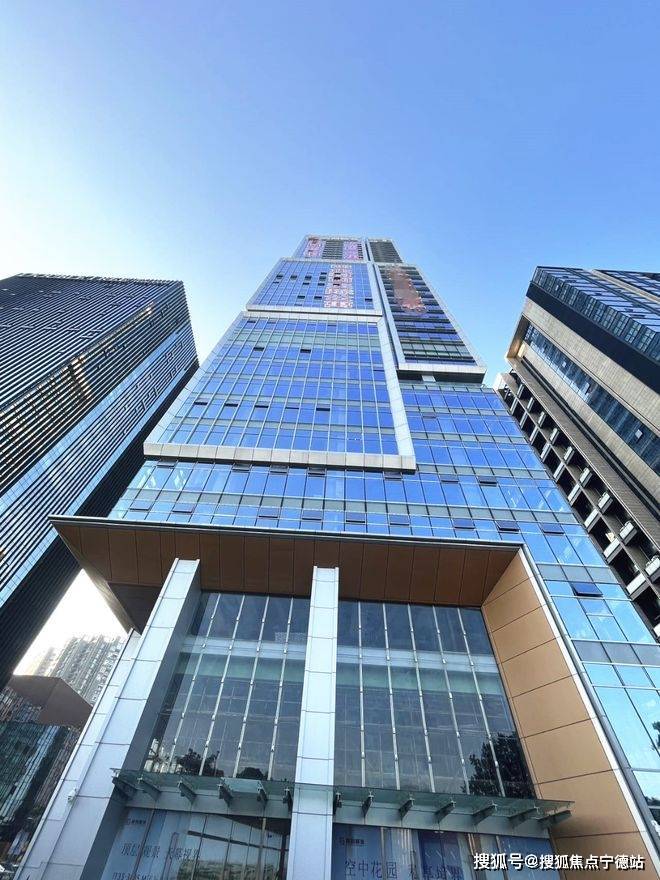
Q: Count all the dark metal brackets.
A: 13